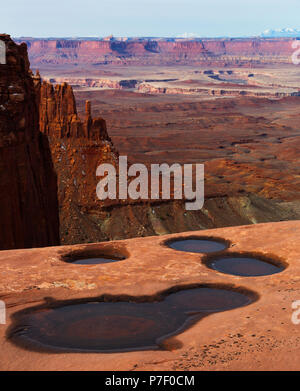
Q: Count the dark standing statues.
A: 0